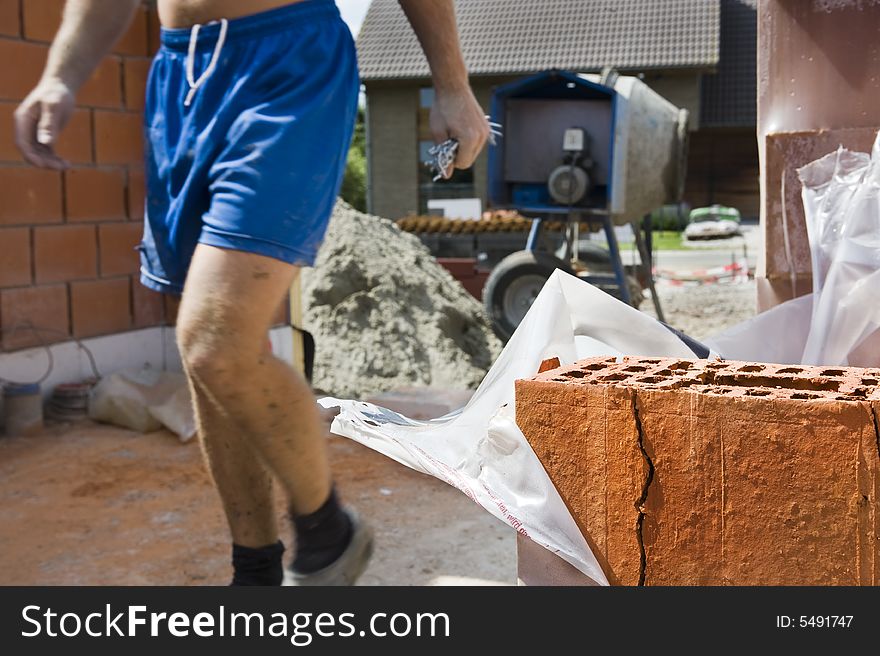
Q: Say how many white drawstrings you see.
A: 1